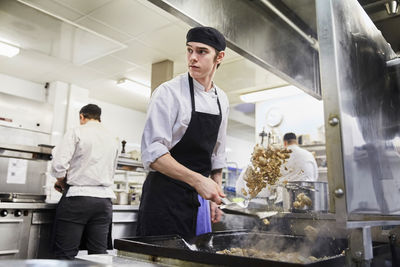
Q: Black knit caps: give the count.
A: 3